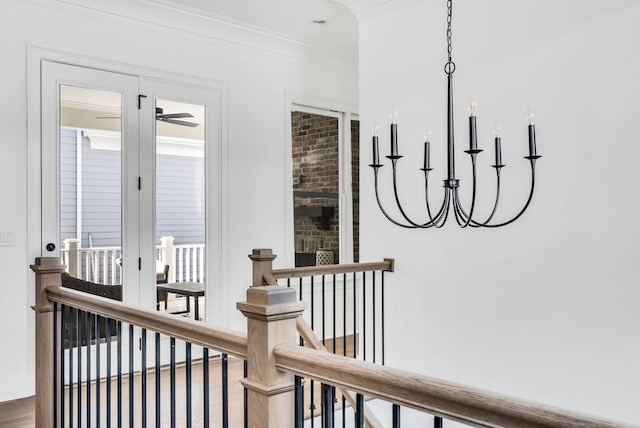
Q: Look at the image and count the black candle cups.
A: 6